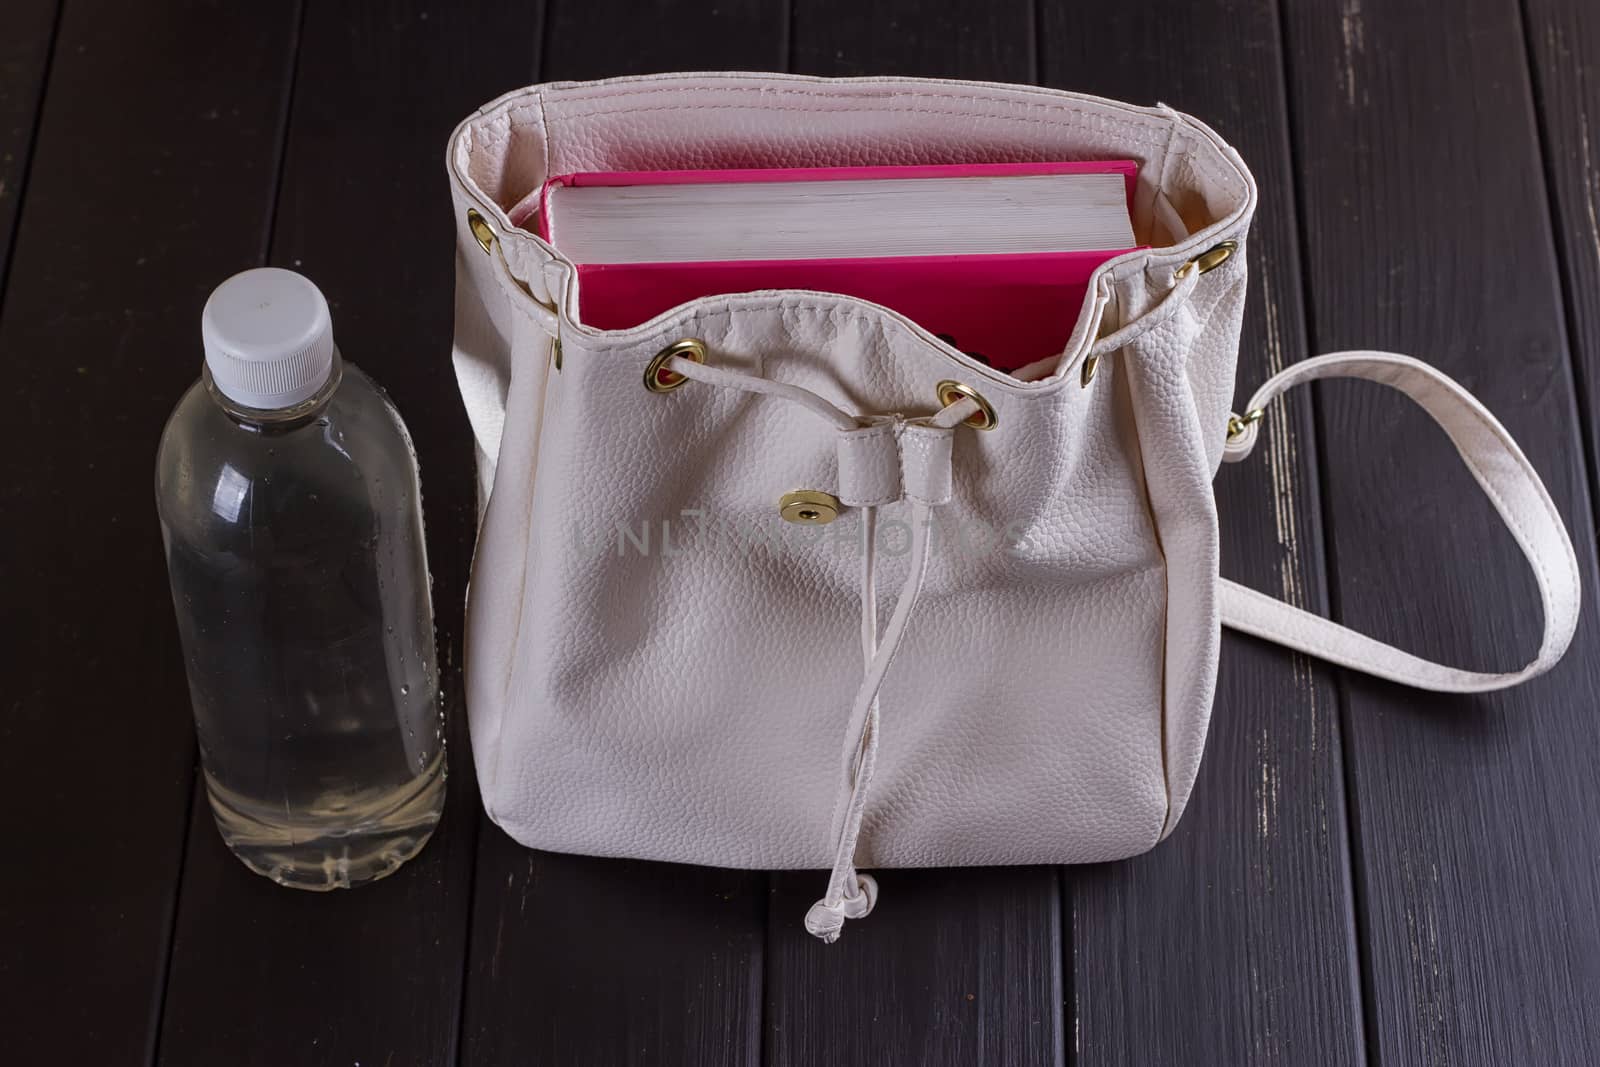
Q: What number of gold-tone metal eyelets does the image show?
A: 6